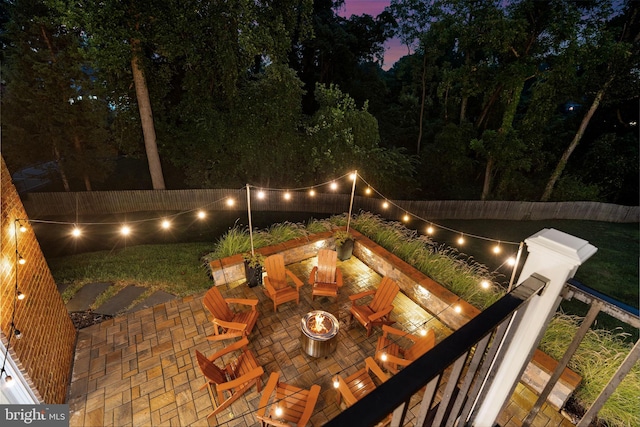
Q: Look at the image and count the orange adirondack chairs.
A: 8